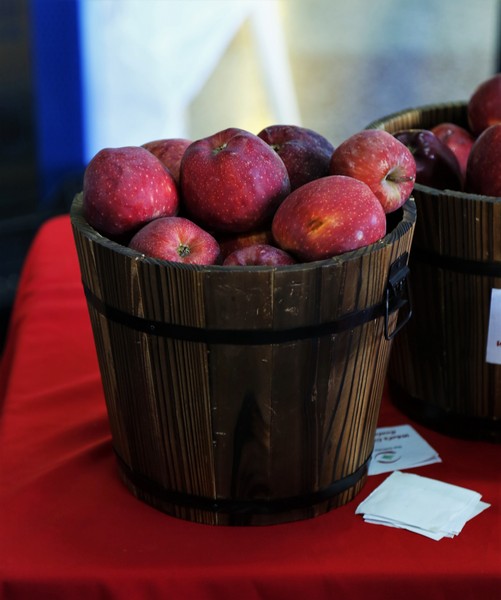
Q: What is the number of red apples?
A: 13